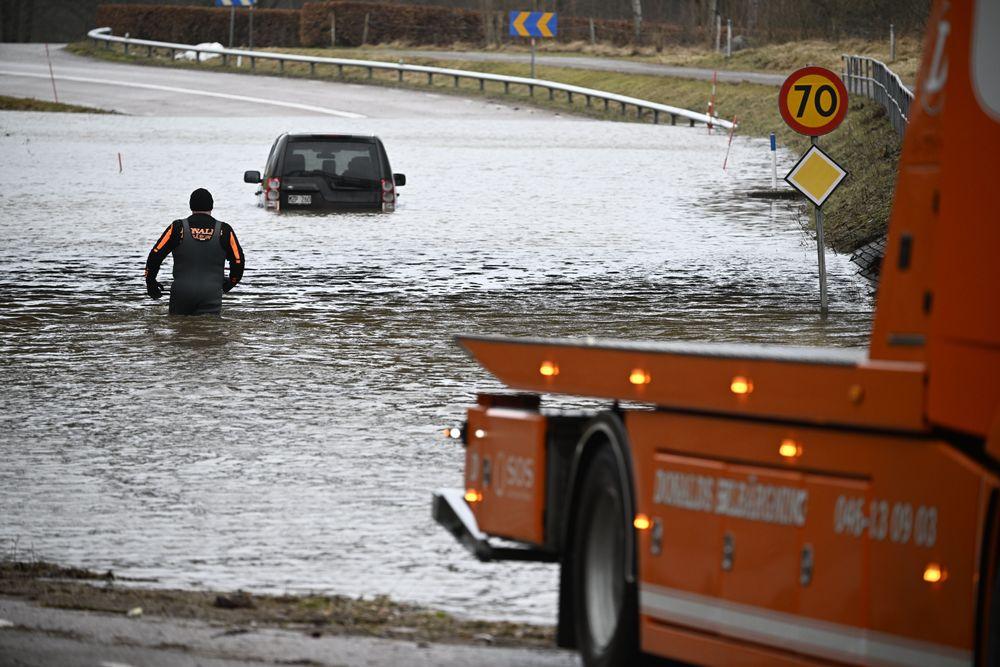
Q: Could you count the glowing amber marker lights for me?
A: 7